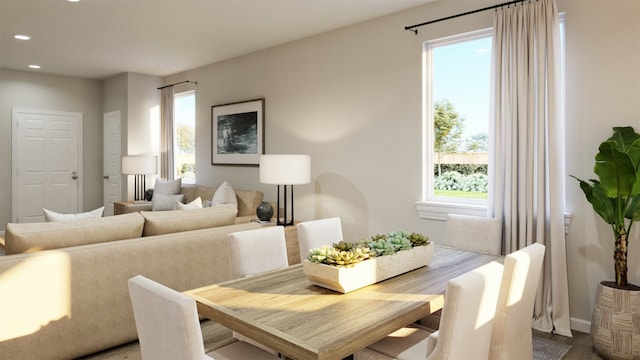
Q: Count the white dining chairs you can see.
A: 6